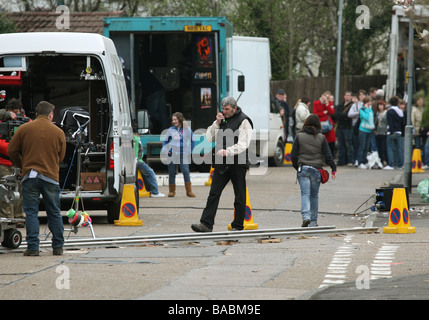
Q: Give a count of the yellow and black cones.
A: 7